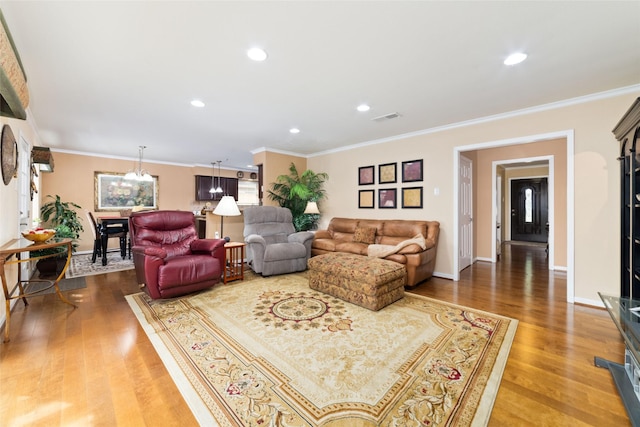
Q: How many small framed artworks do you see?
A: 6